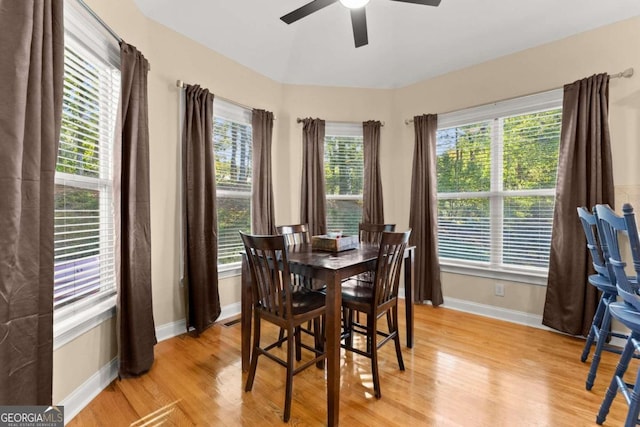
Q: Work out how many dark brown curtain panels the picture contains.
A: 8